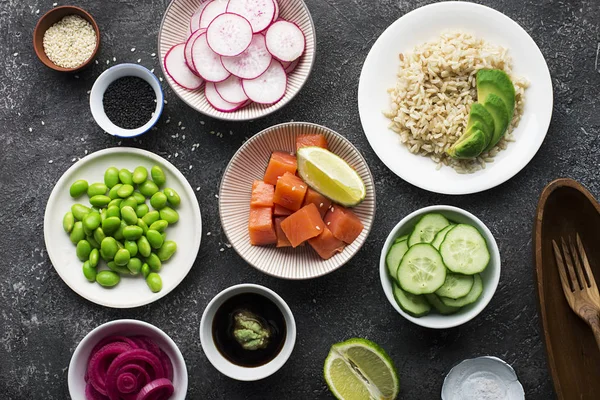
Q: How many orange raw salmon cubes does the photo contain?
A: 11